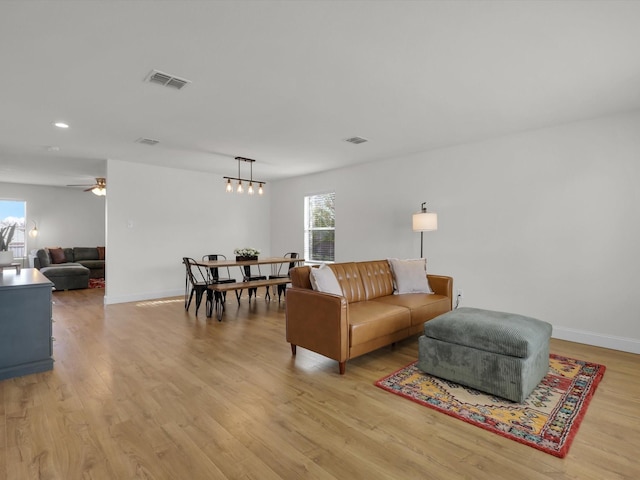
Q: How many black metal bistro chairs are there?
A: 4